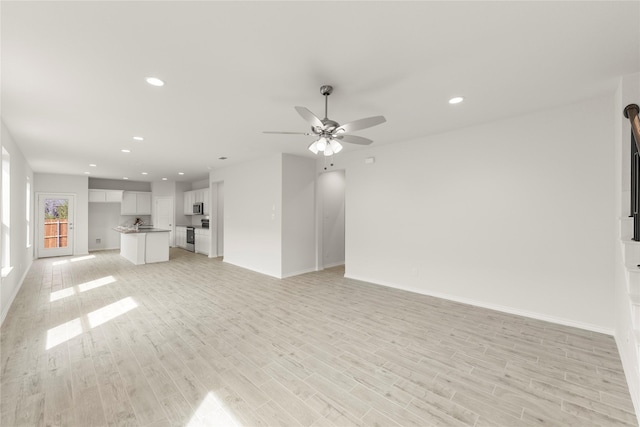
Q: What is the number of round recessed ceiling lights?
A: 10